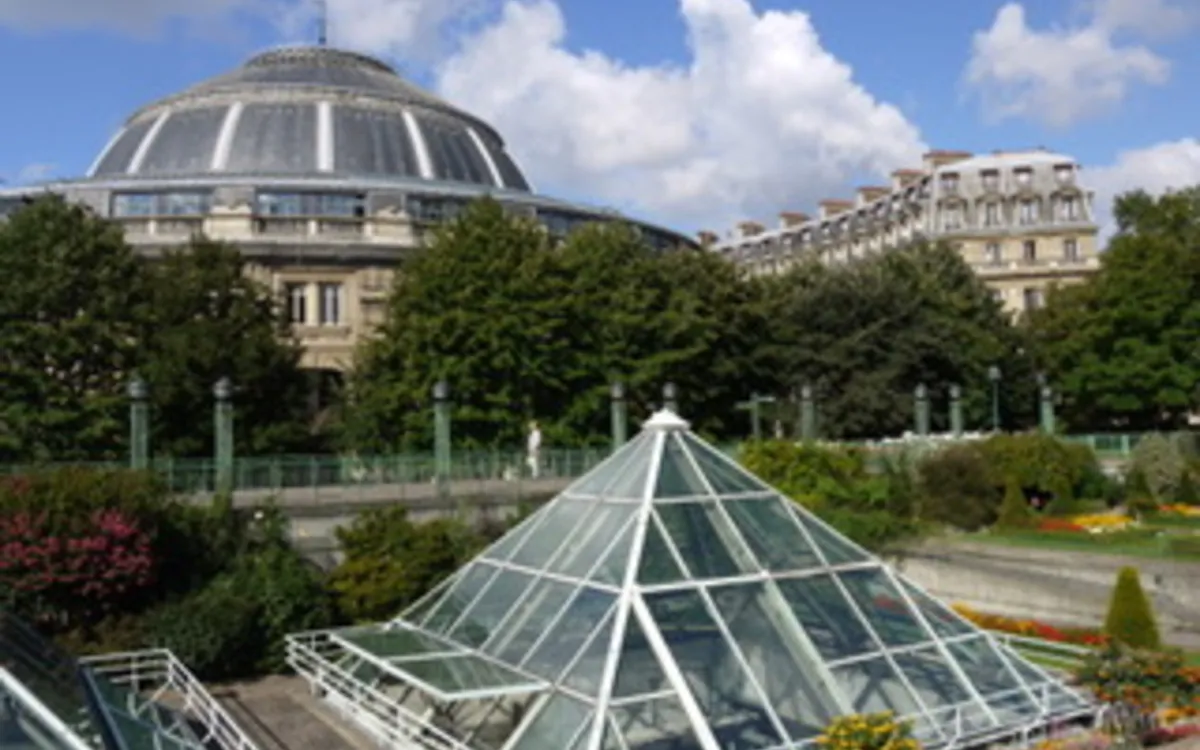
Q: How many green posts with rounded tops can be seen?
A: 9